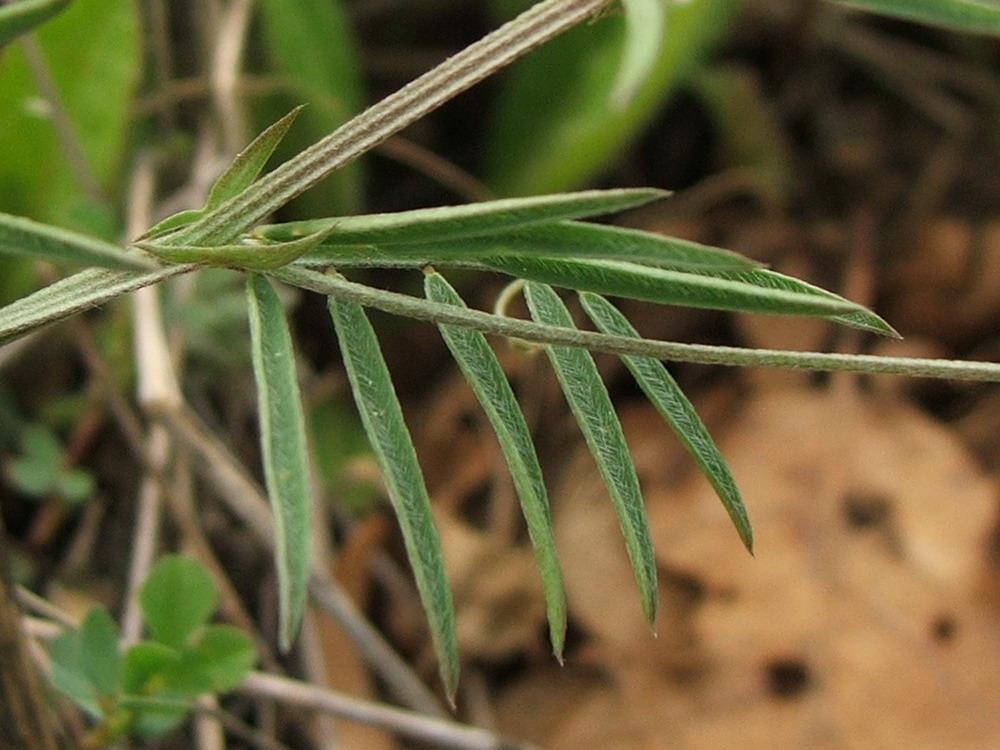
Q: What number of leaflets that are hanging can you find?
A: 5